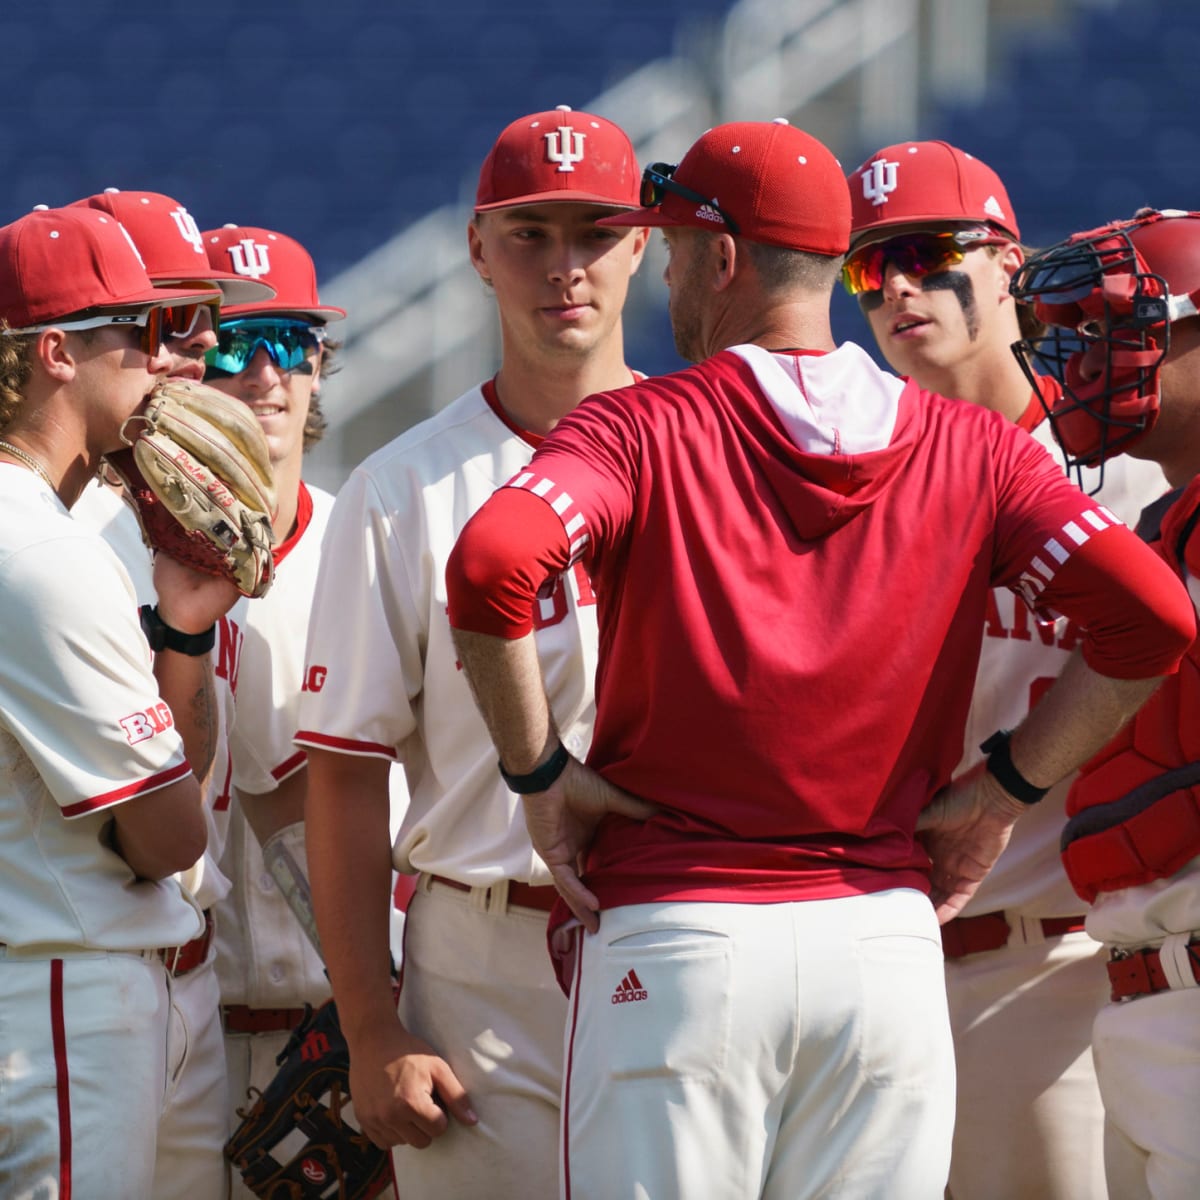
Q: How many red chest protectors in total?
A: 1